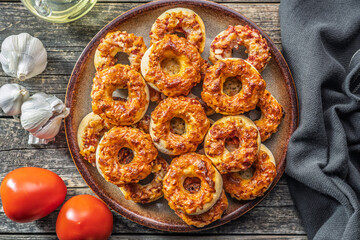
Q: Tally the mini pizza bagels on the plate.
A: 15